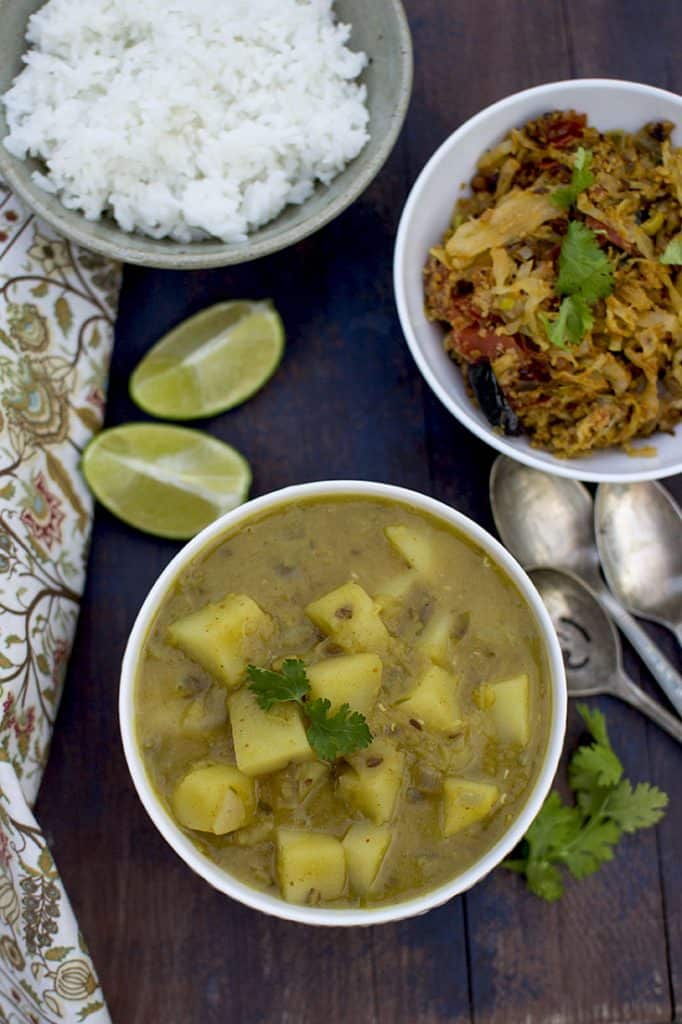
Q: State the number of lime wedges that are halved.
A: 2